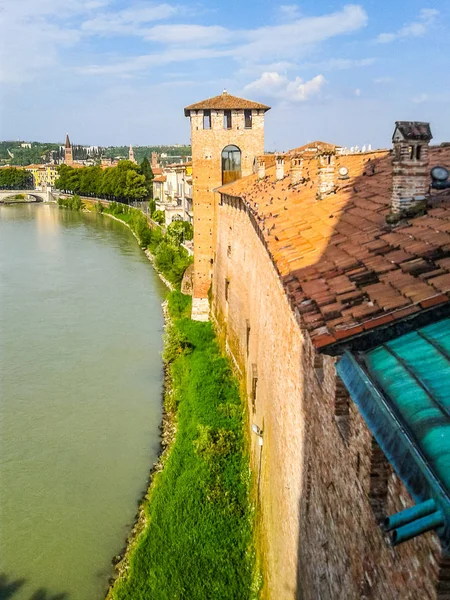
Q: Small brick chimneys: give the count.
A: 5